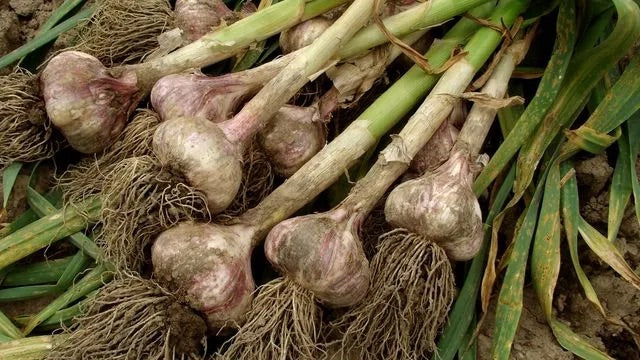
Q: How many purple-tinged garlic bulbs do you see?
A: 10